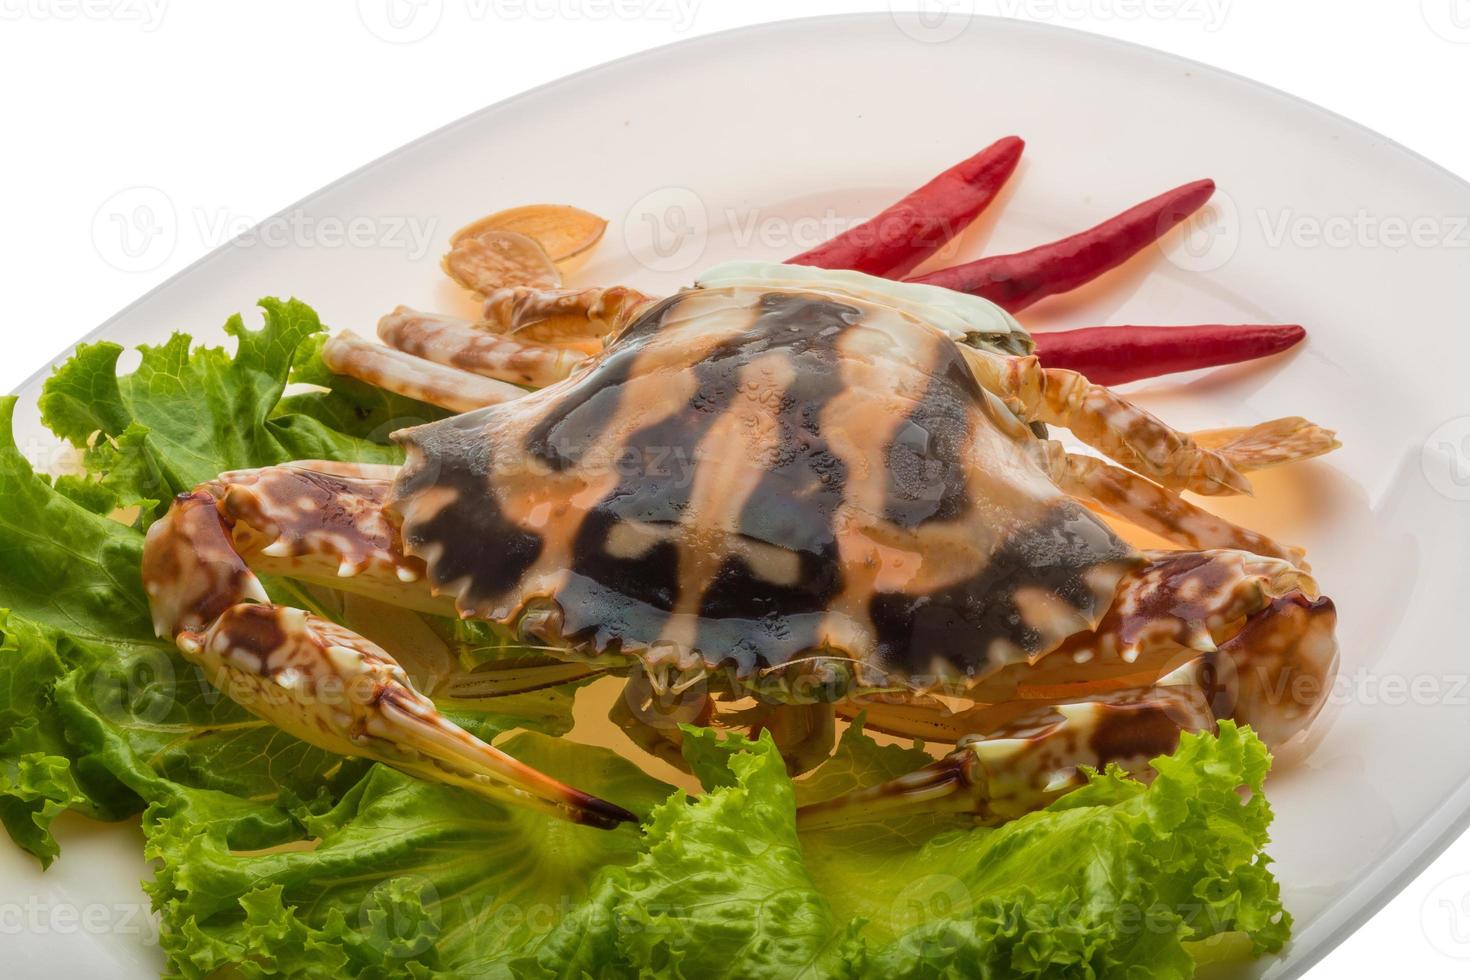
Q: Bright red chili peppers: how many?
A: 3